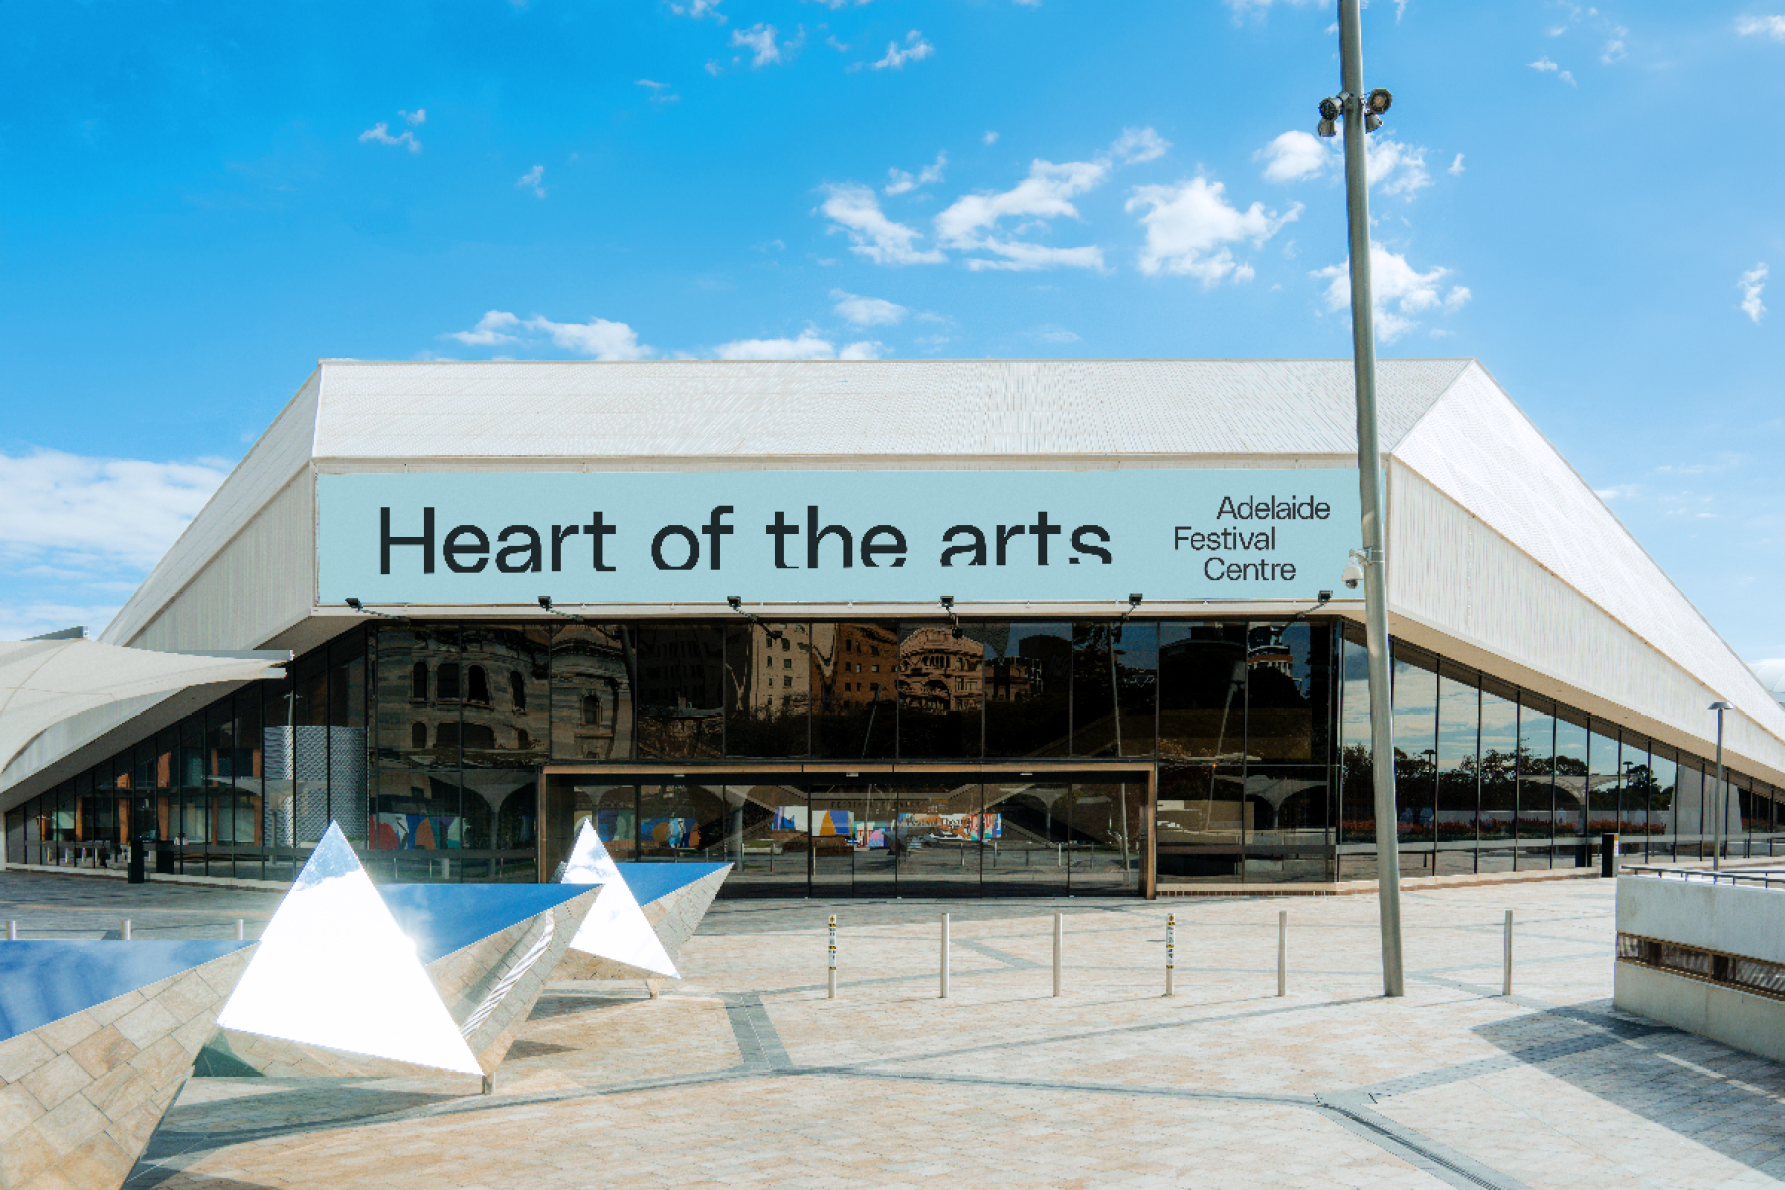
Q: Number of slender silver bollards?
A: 9